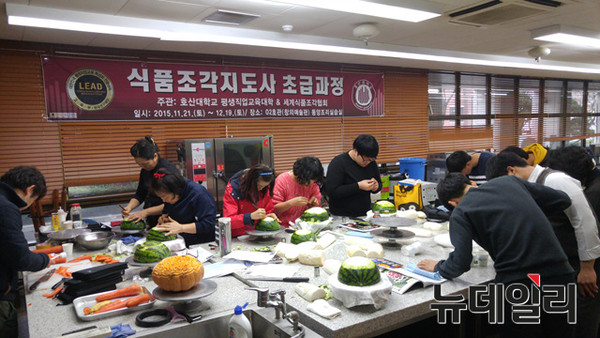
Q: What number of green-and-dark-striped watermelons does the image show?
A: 8